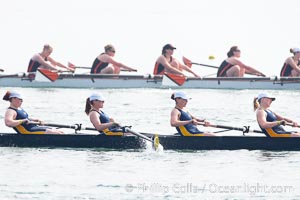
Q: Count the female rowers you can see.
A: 9